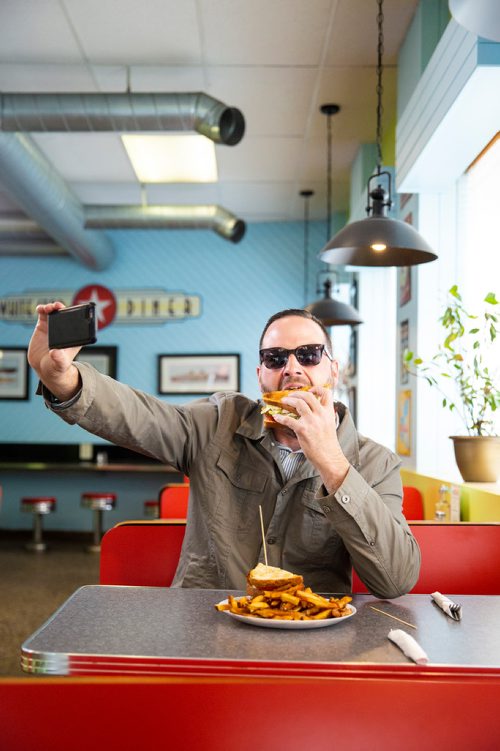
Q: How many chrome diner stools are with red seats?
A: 3